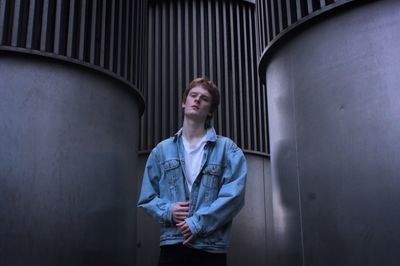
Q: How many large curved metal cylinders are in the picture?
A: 3